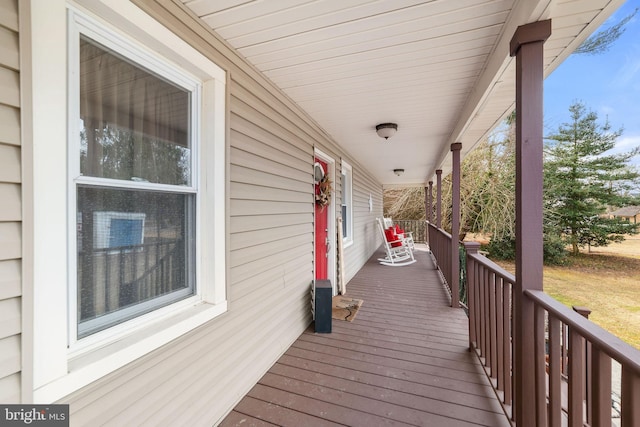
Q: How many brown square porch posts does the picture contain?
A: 5